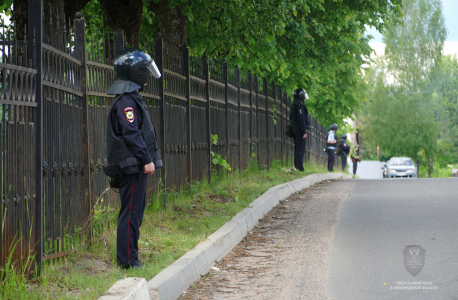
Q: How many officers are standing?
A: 5